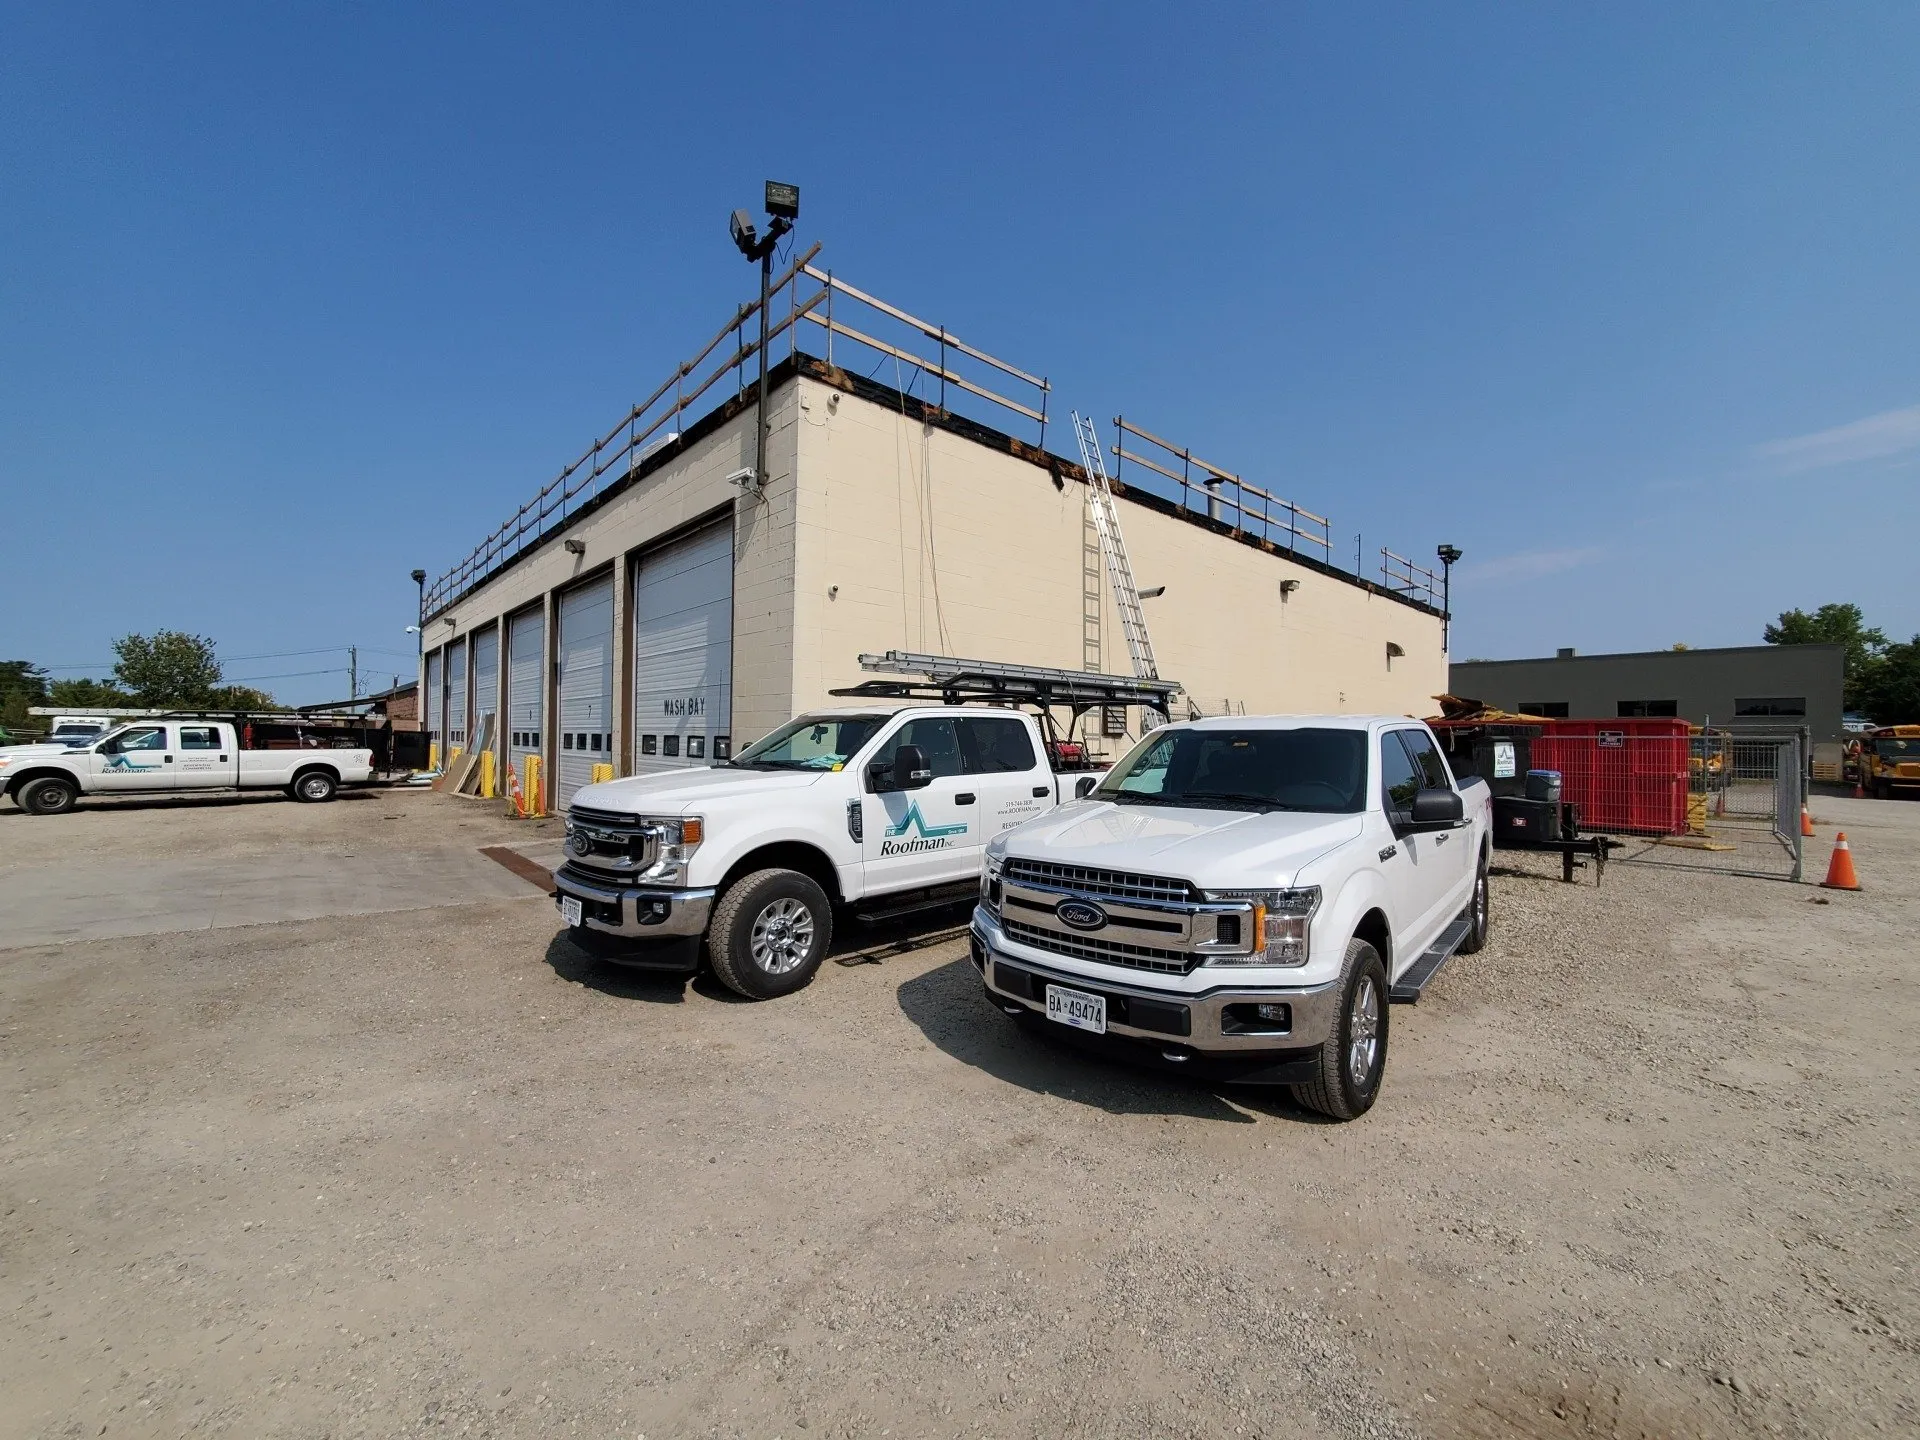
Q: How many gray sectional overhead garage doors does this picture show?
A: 6